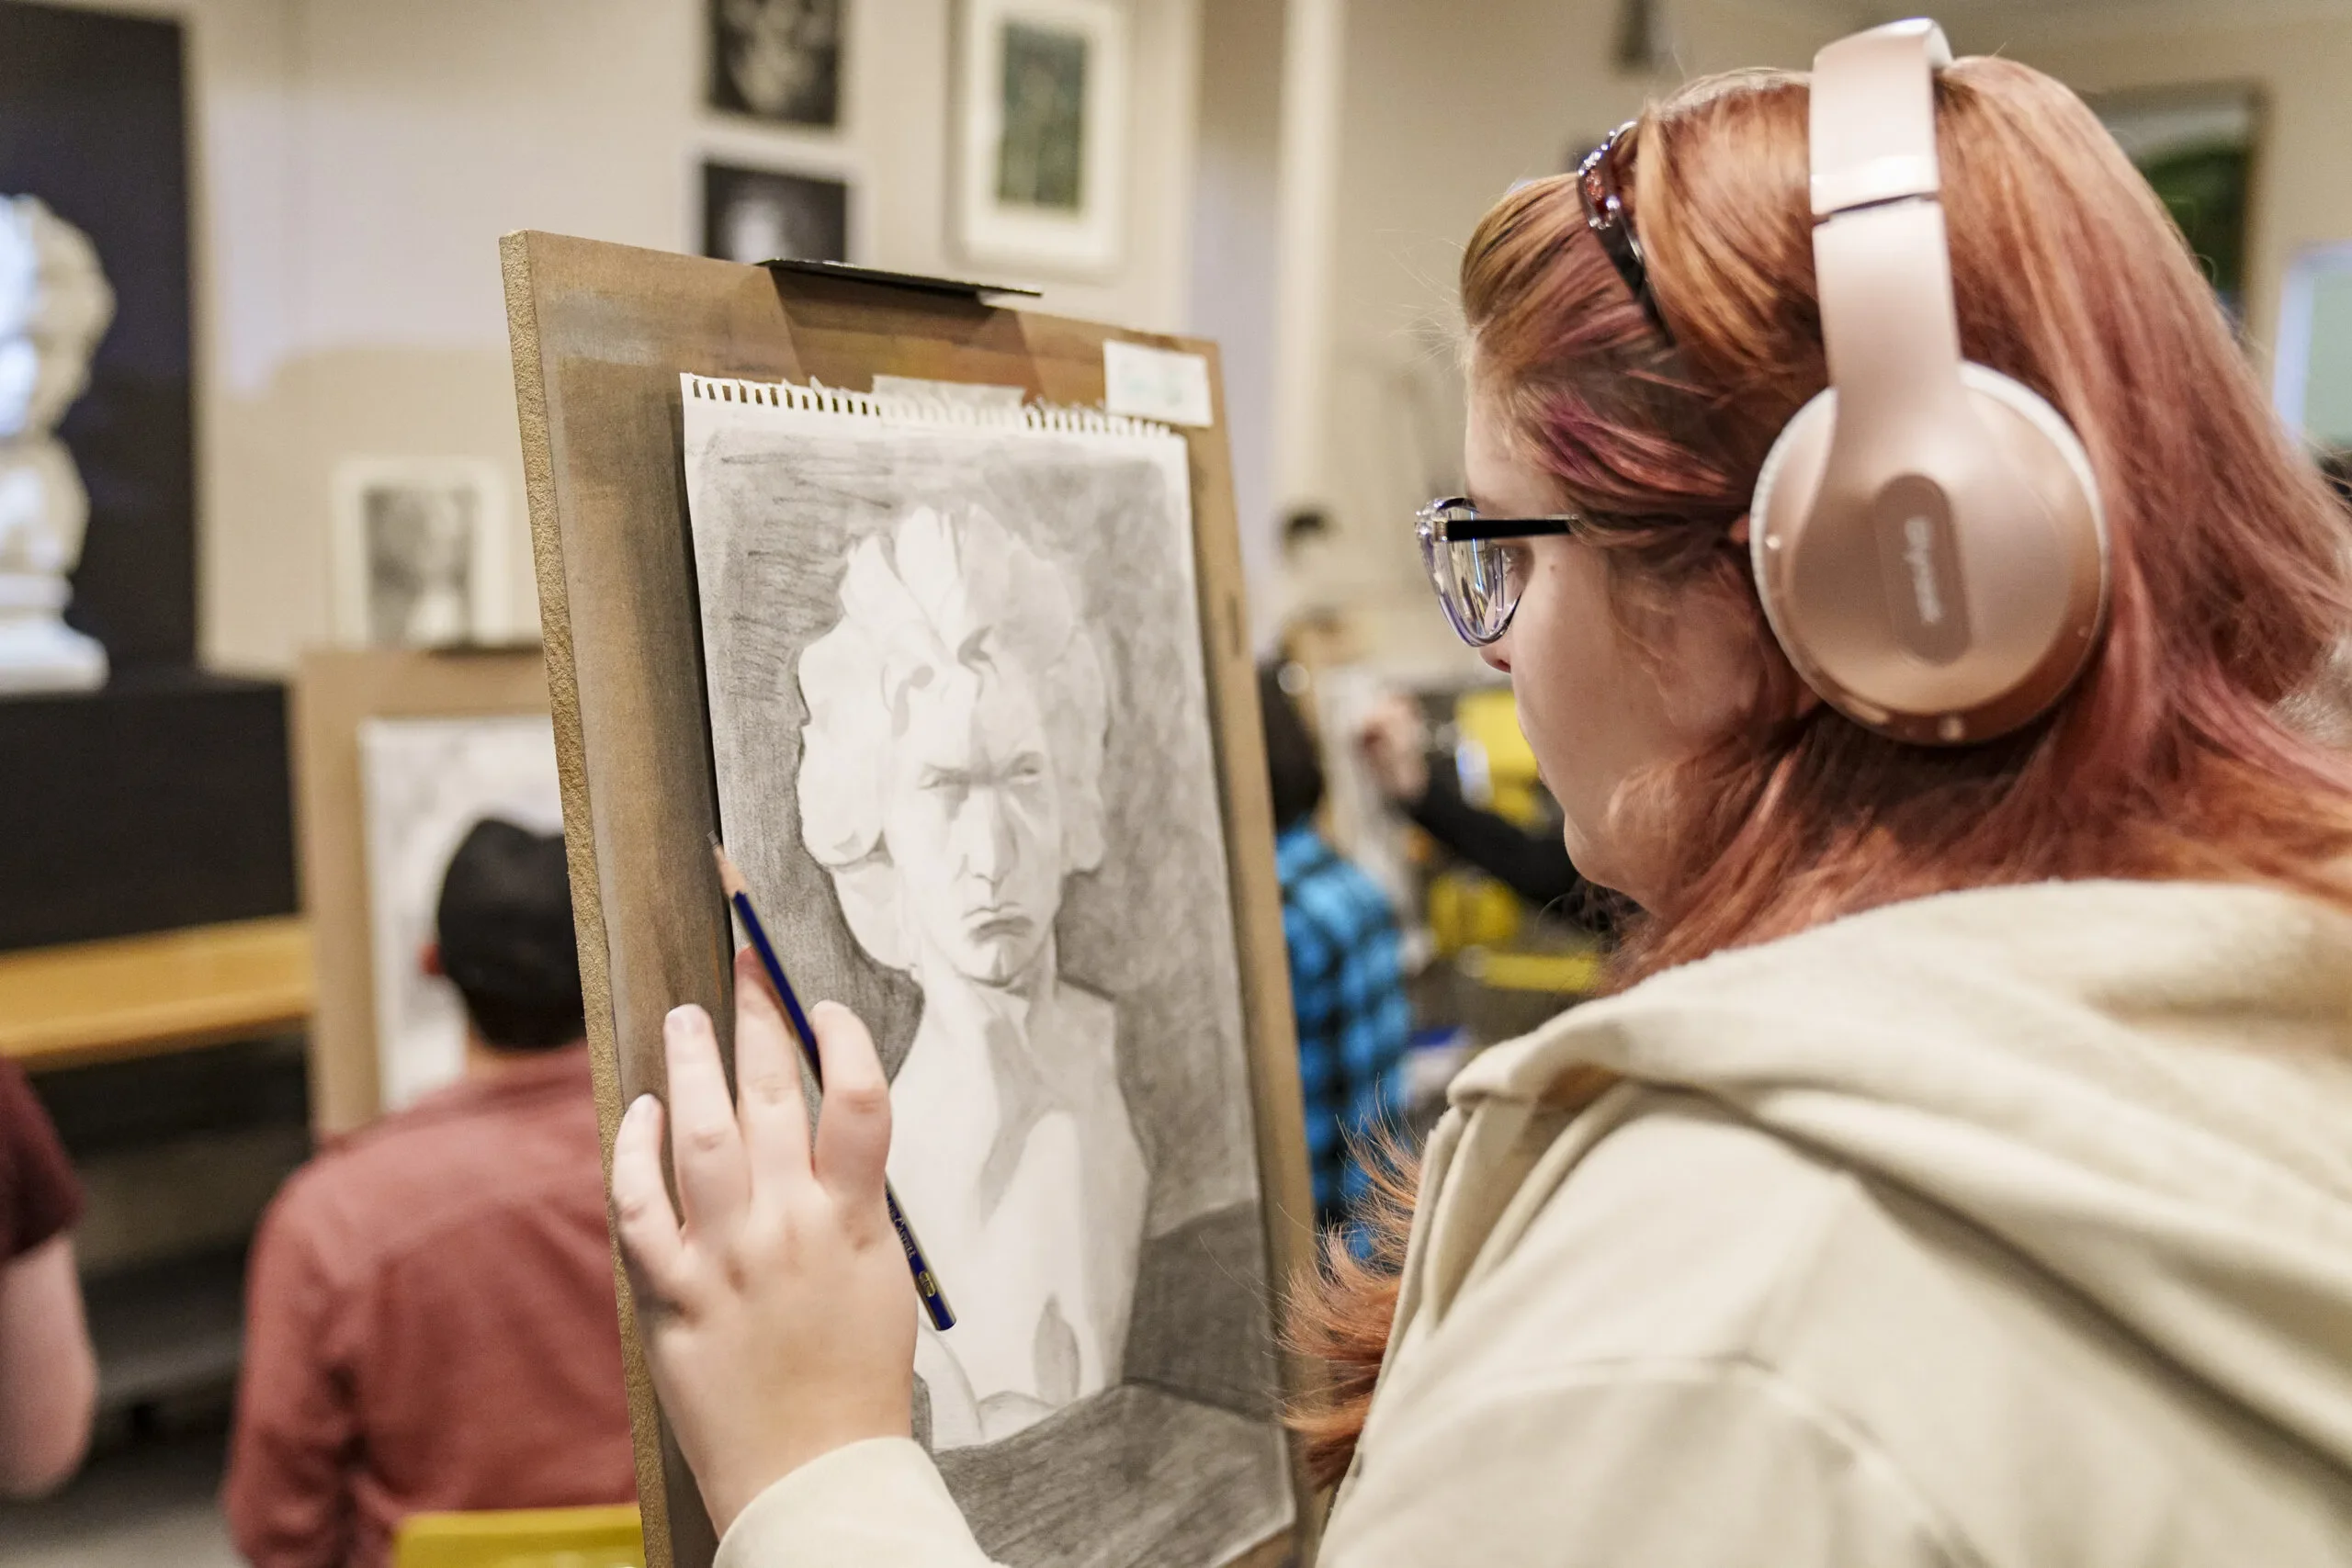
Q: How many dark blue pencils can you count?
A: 1